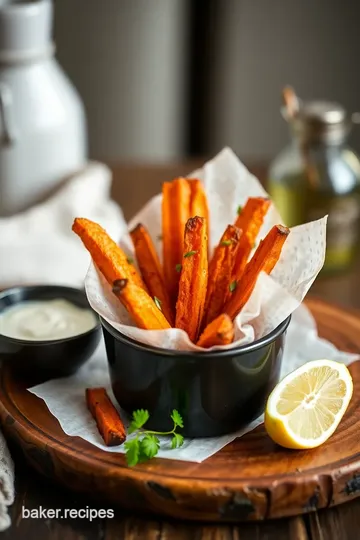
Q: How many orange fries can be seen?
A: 11